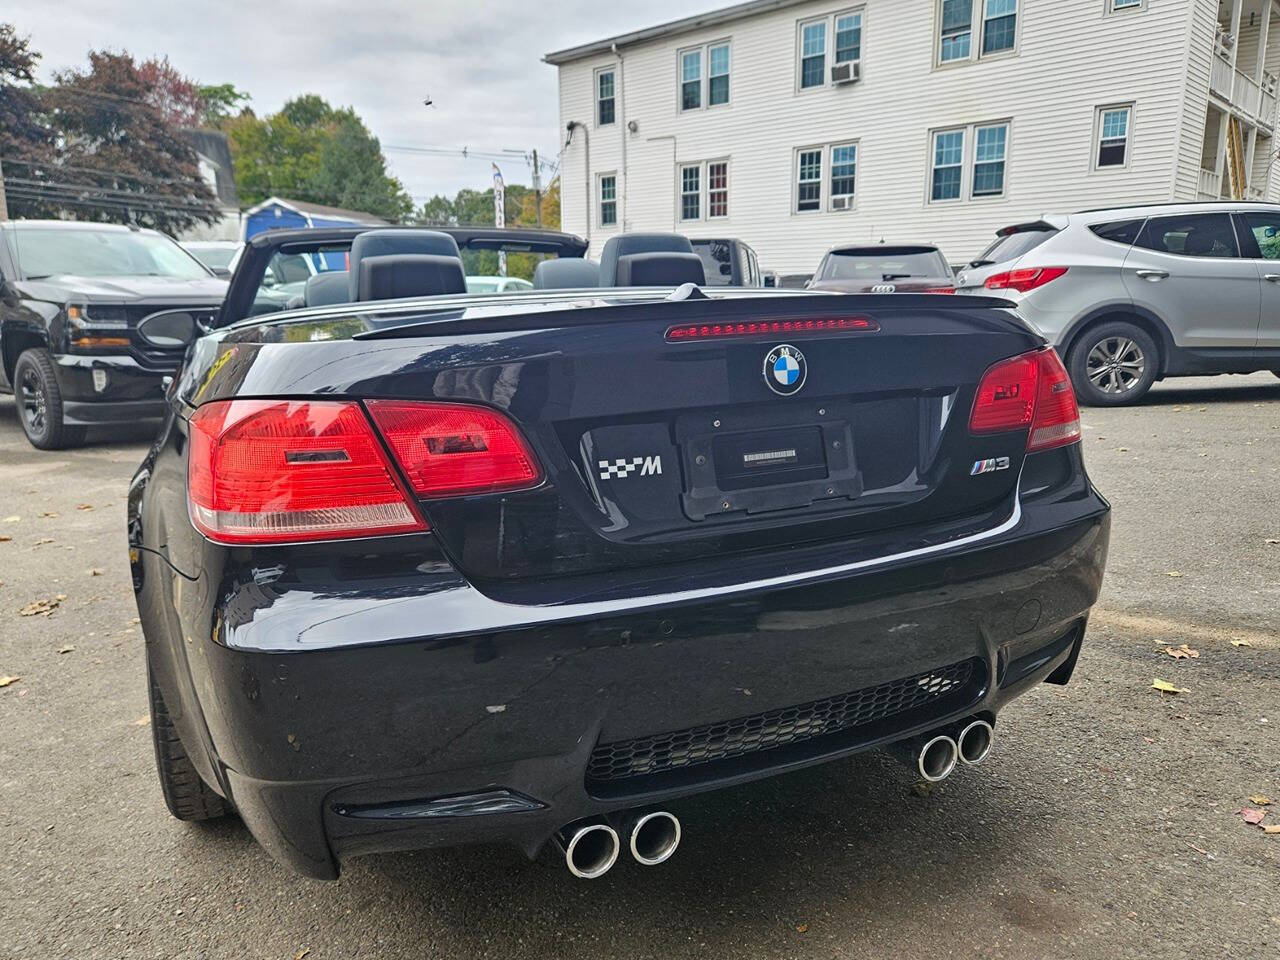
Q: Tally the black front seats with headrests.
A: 2